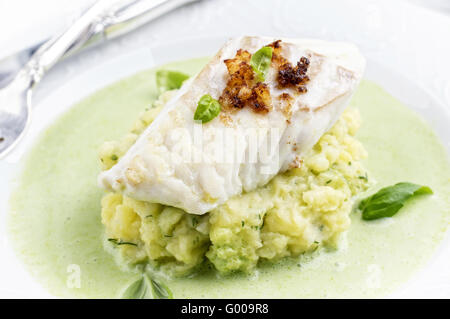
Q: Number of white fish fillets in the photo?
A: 1